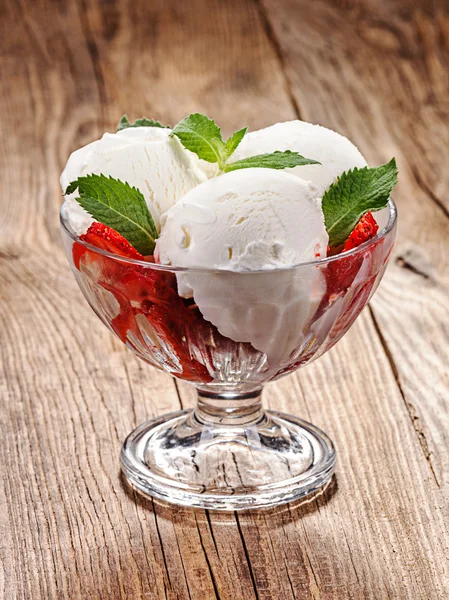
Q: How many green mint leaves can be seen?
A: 6